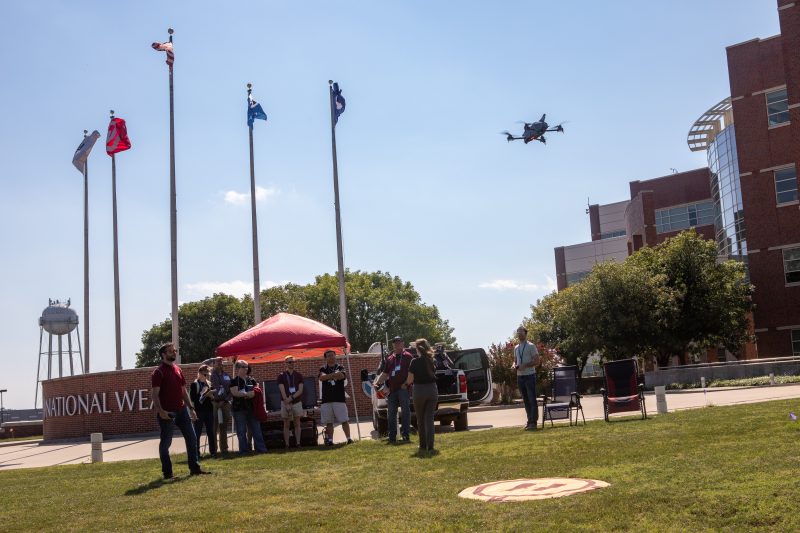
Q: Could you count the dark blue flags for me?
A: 1